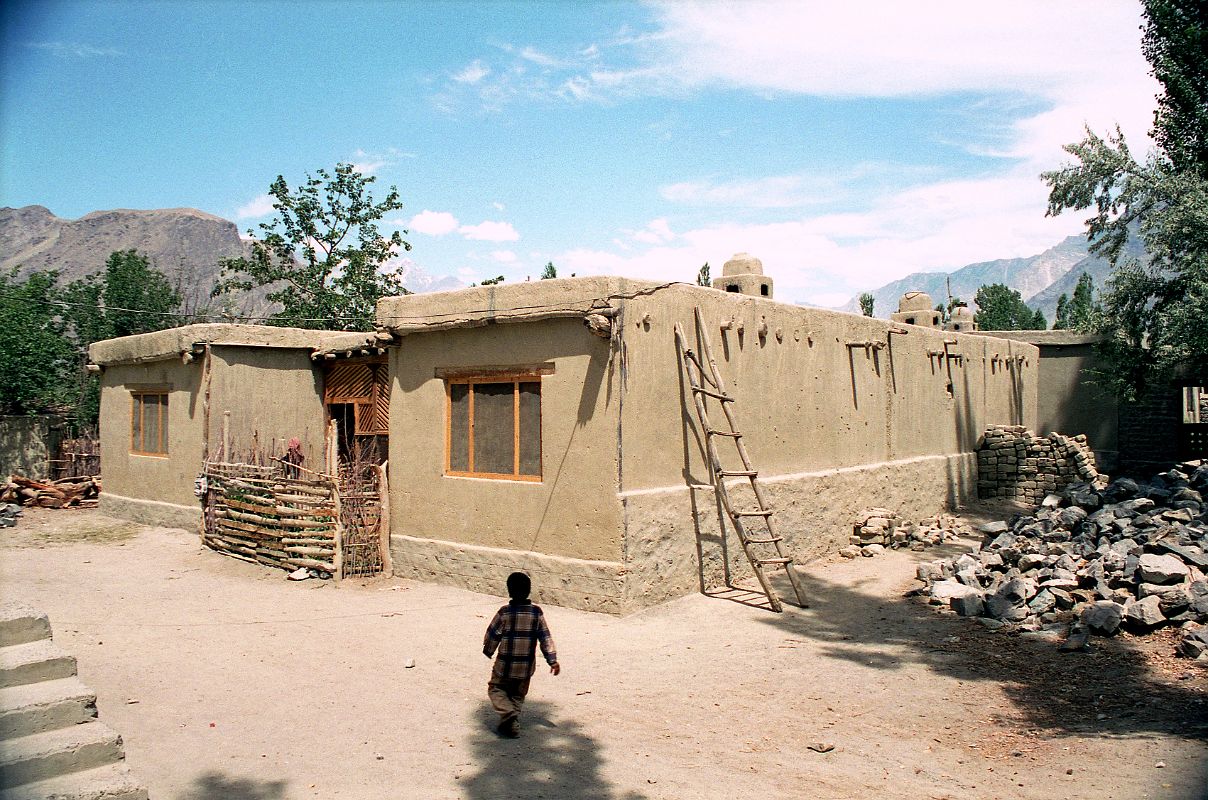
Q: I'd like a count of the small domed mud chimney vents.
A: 3